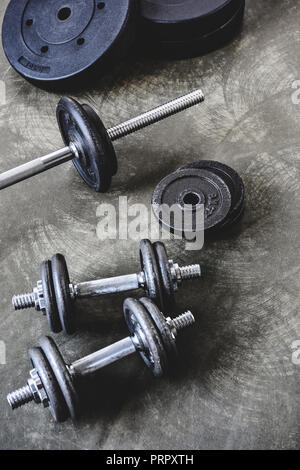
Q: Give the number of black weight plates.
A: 15